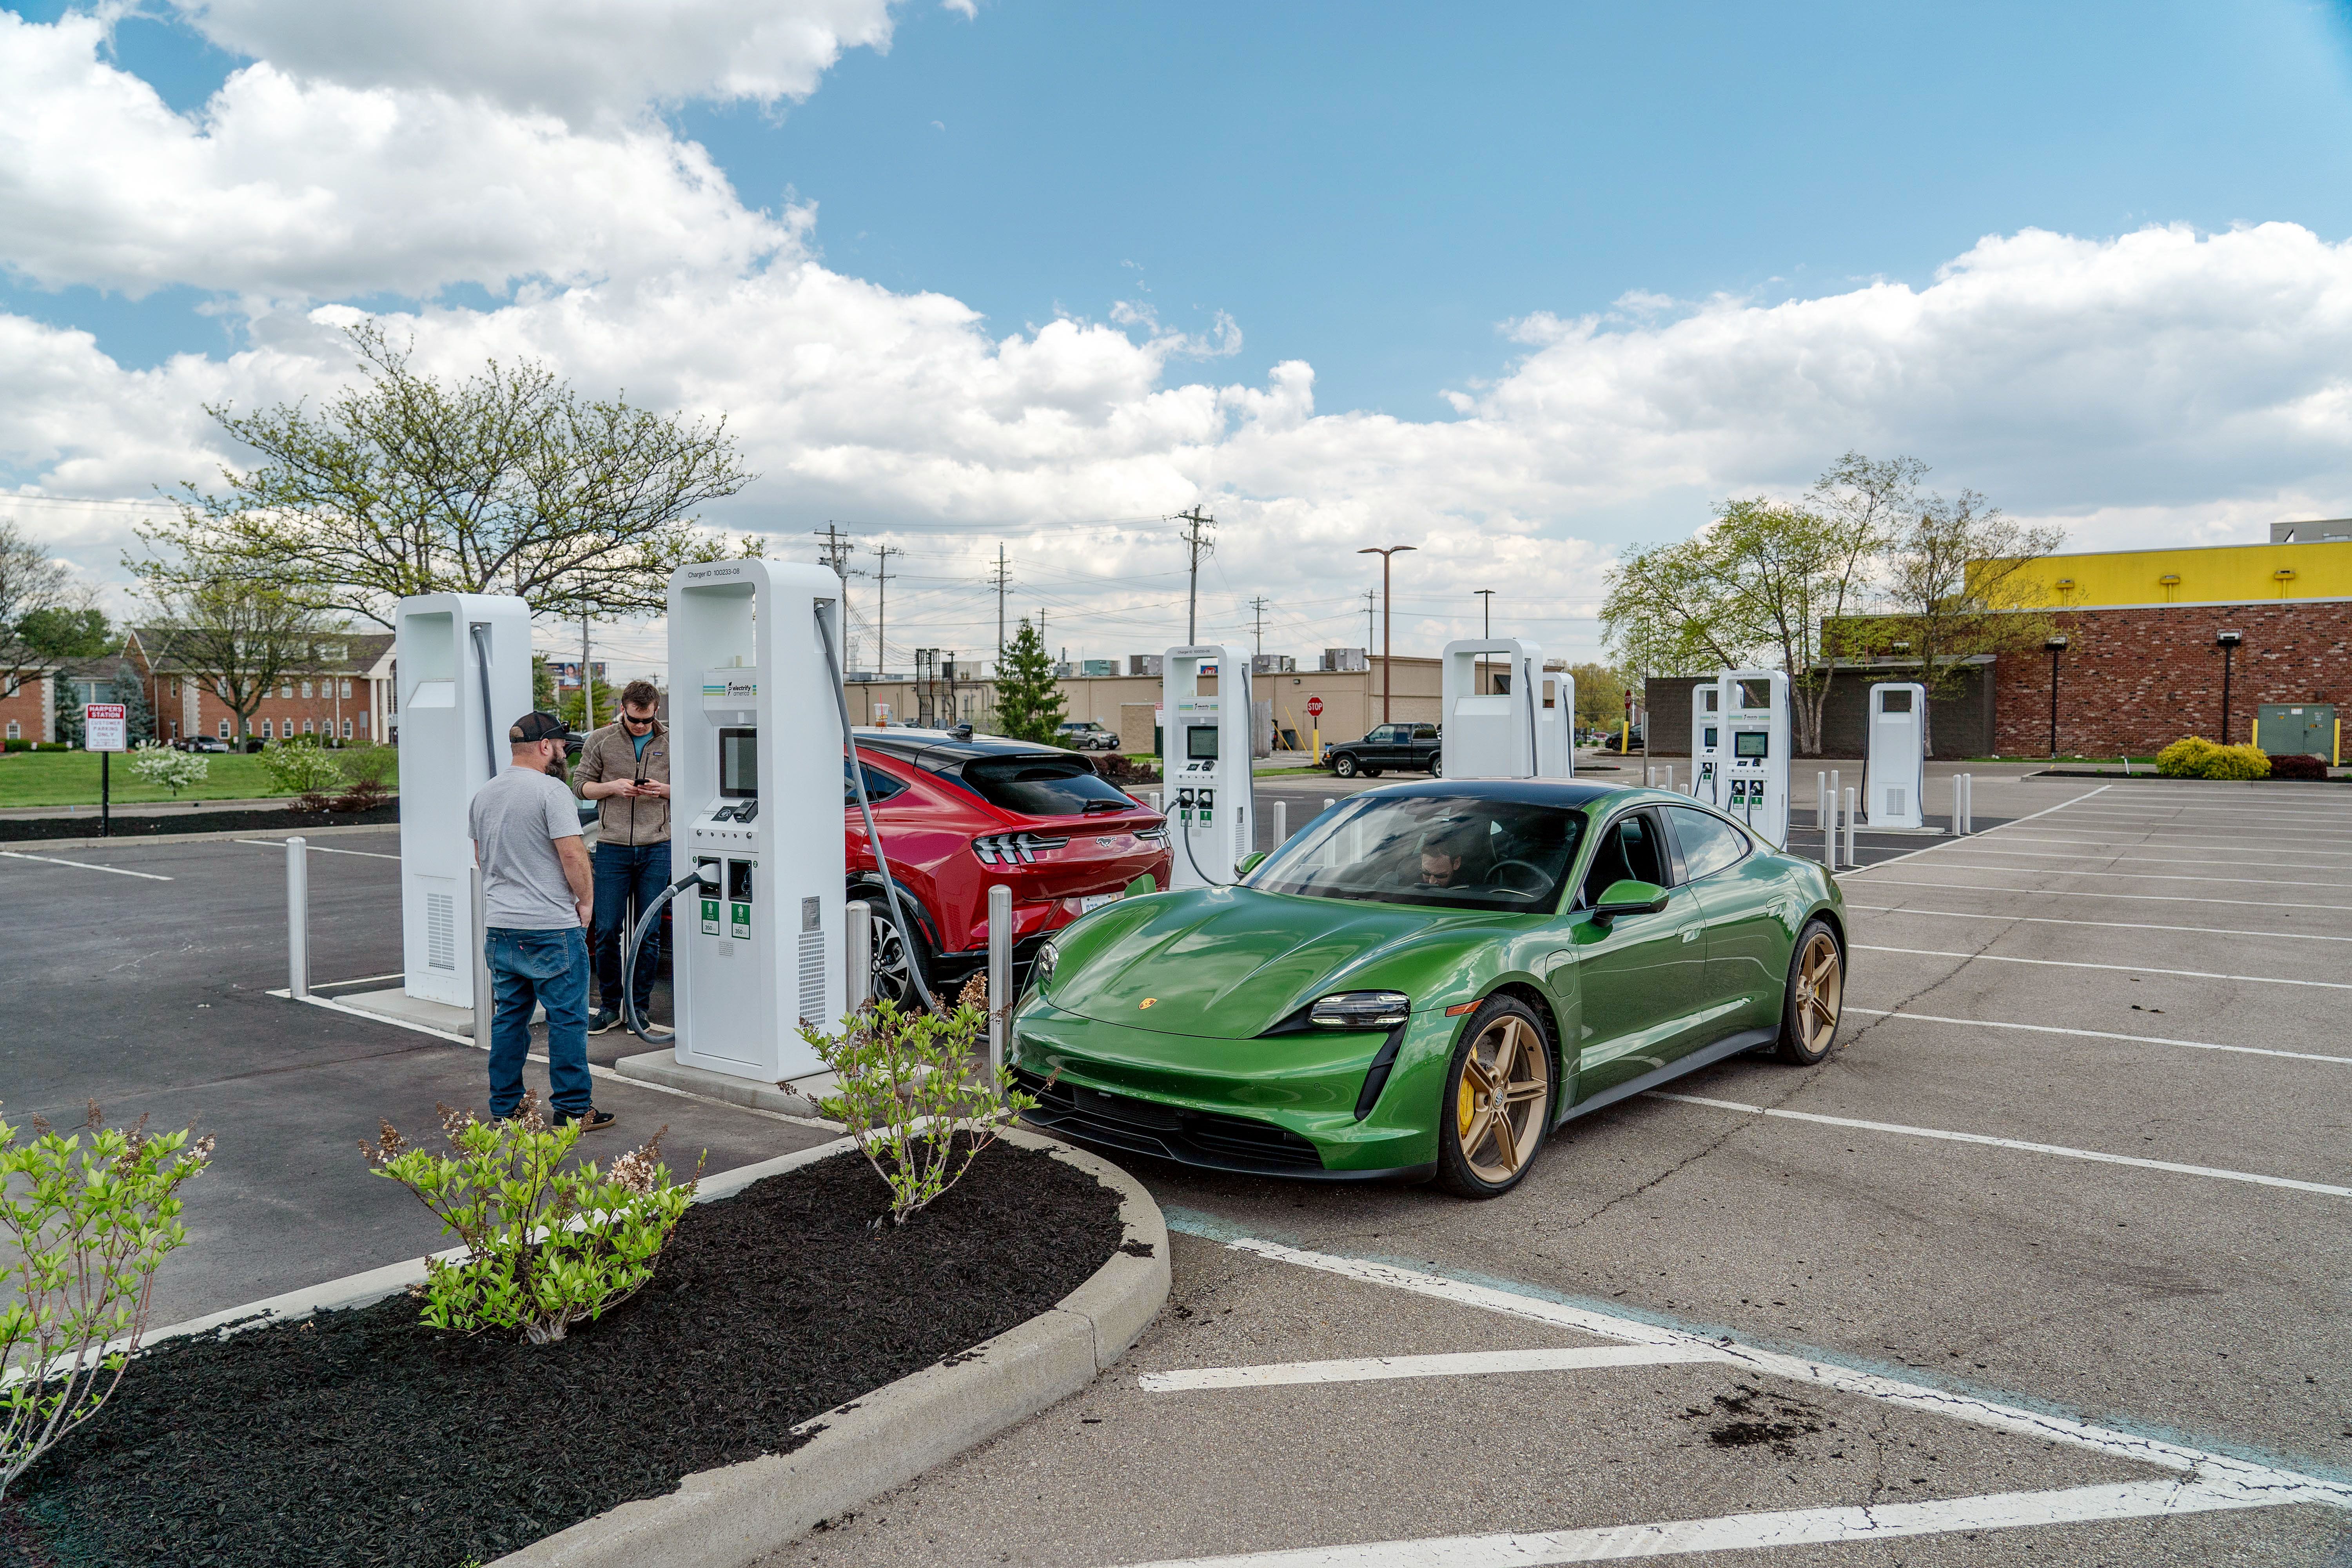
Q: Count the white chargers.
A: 8